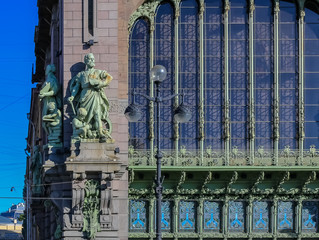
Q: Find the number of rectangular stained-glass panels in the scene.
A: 8